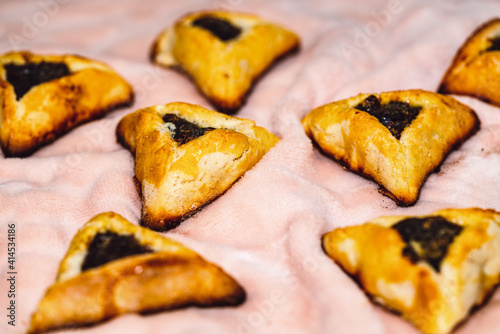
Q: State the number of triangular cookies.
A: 7